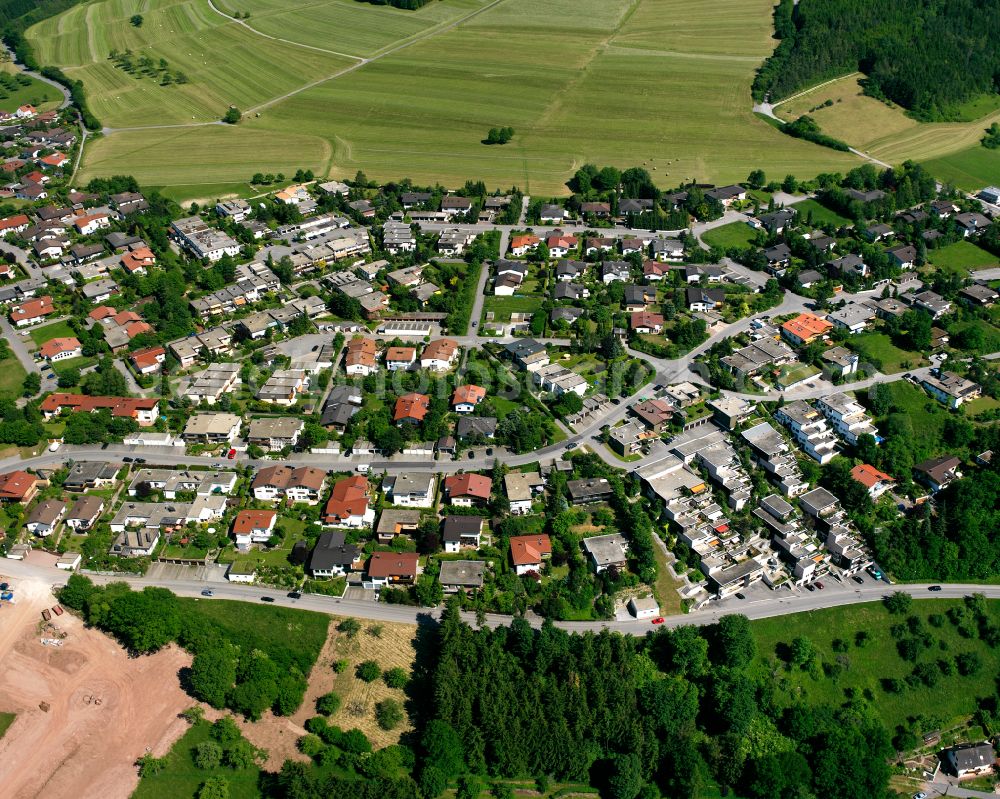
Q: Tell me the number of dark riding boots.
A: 0